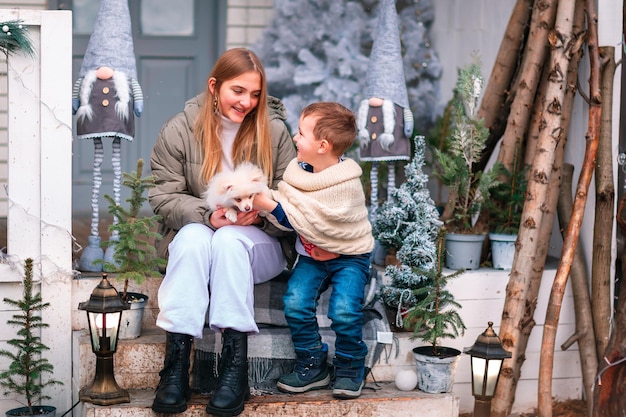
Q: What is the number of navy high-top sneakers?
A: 2